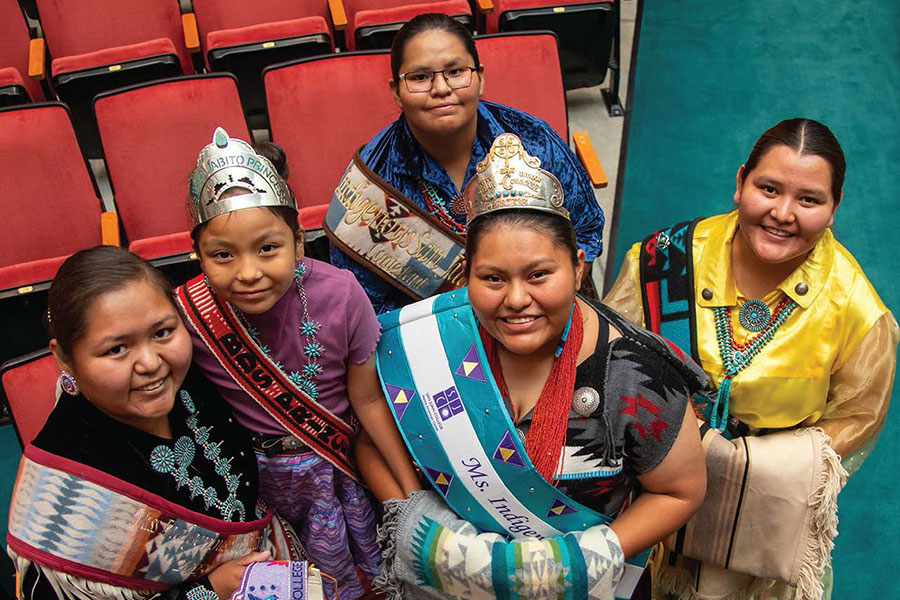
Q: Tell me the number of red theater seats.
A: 10